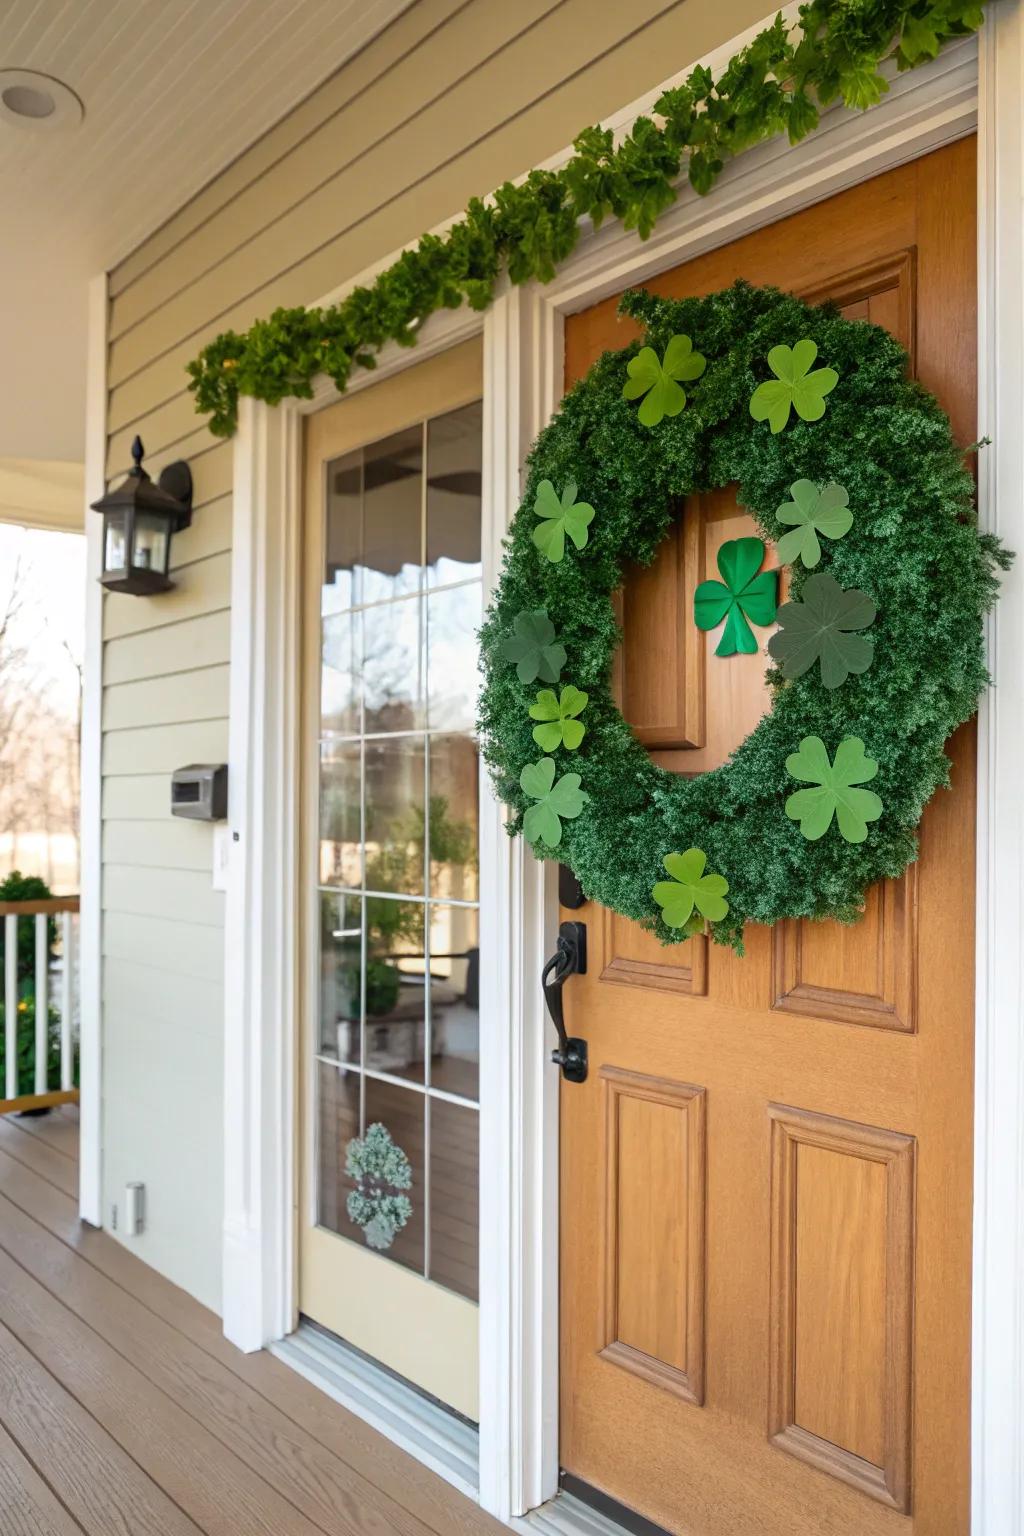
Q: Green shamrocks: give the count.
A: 11